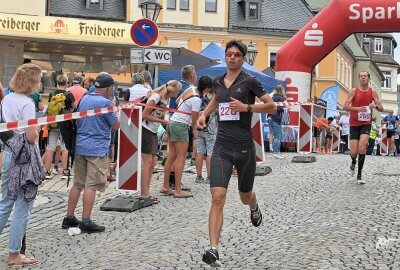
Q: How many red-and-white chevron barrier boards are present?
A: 5